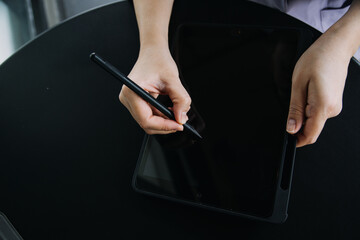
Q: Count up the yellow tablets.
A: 0